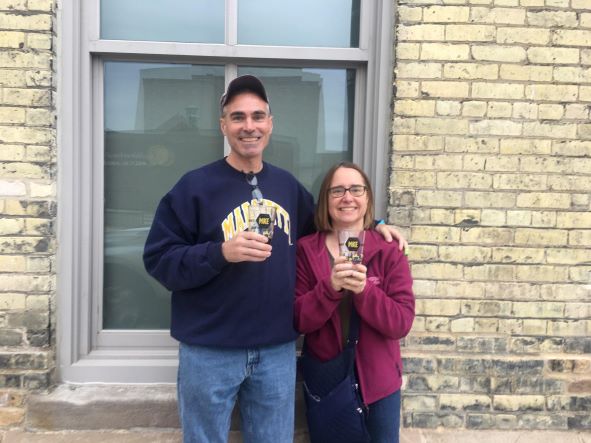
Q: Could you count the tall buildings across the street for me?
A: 1